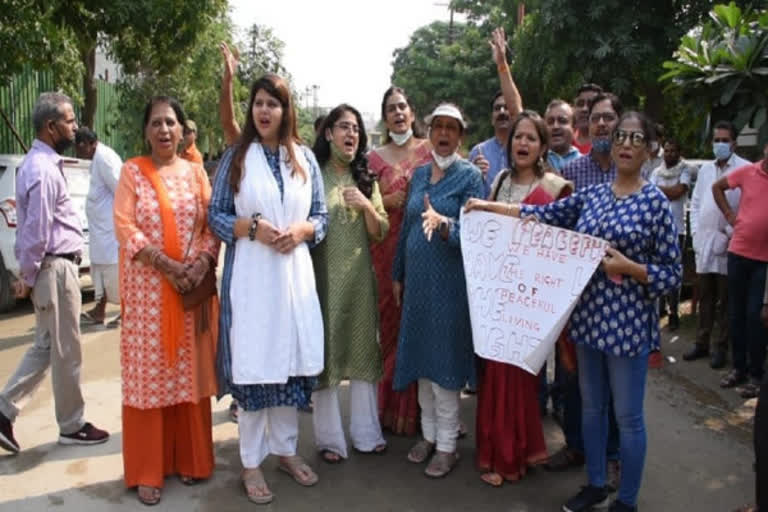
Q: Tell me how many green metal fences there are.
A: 1